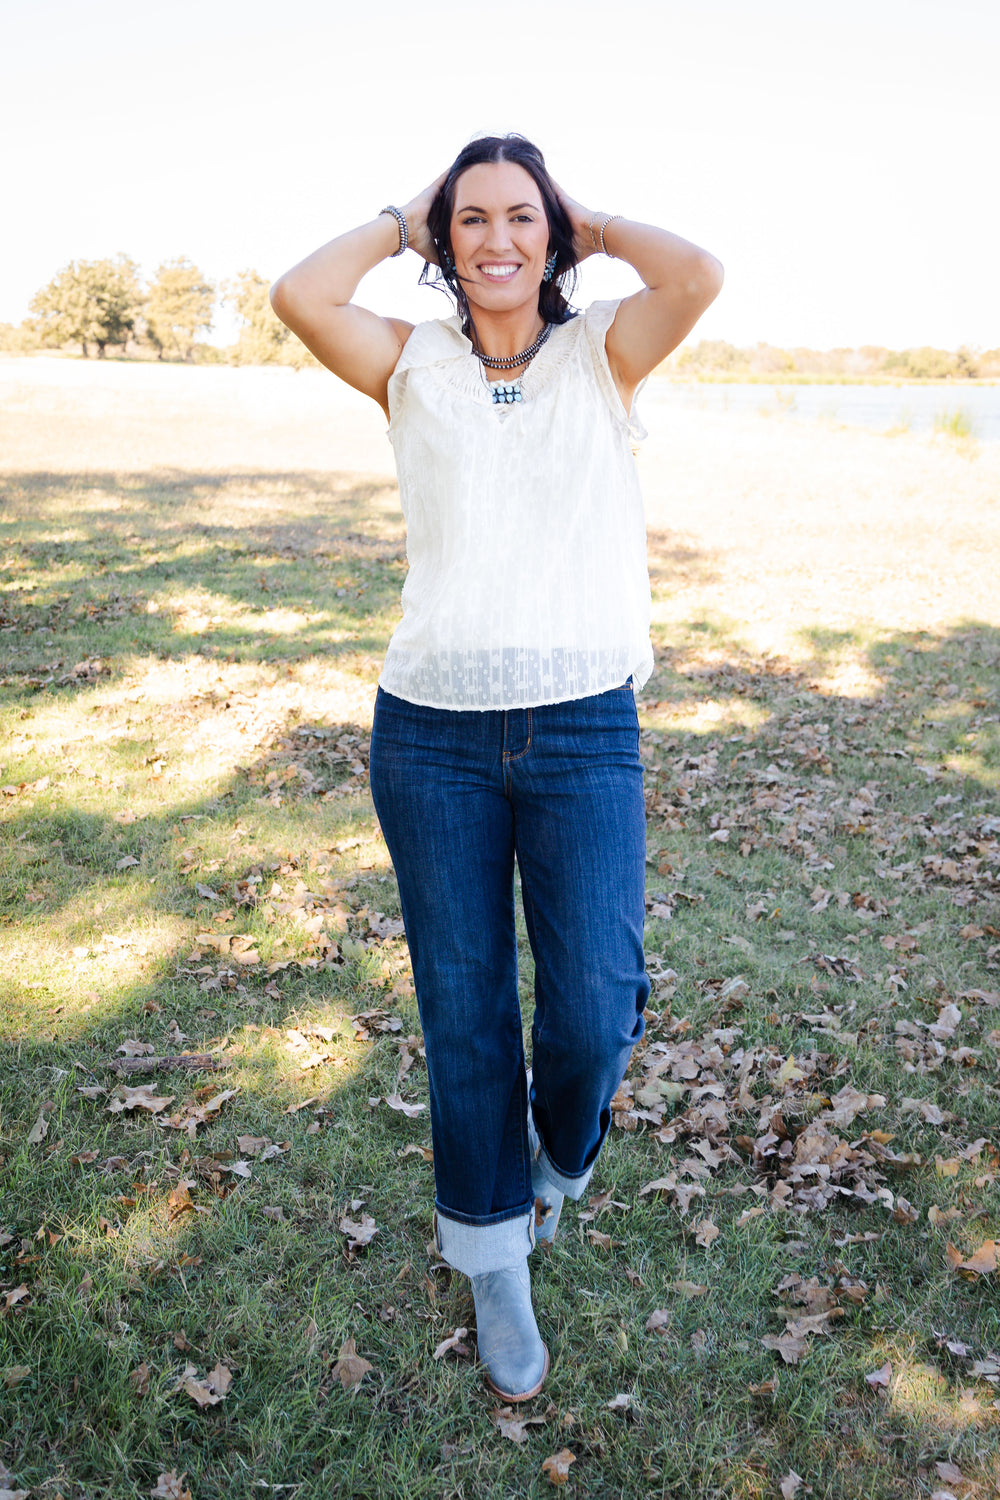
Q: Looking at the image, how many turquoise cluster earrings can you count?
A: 2